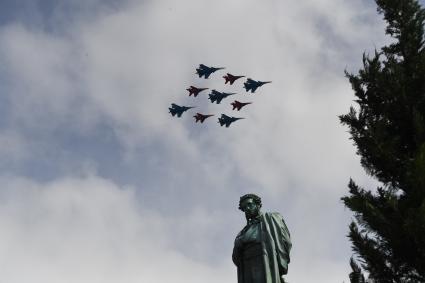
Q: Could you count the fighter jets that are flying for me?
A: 9